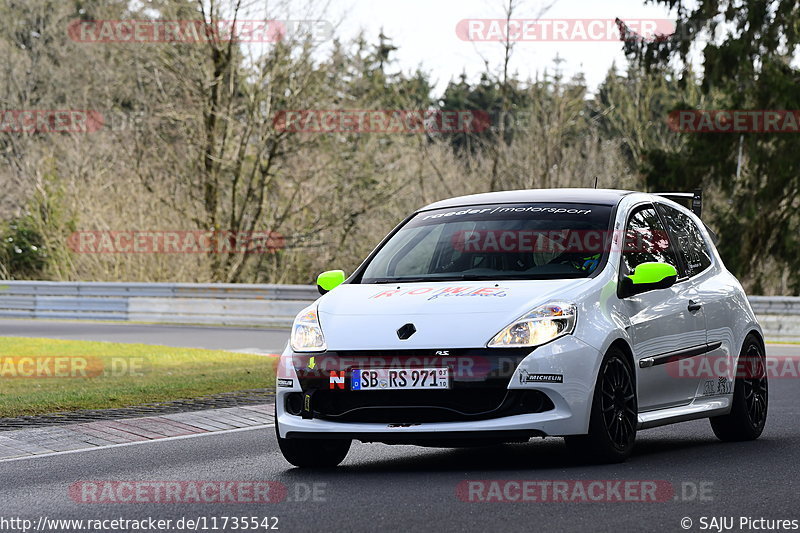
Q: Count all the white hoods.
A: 1